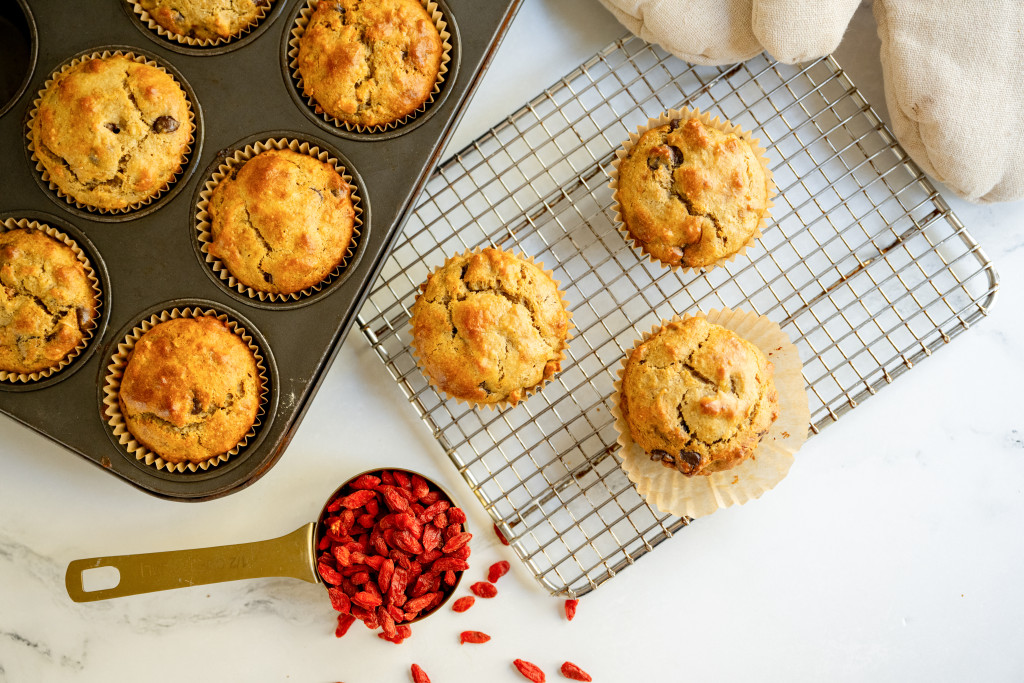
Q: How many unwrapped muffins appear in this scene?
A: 1